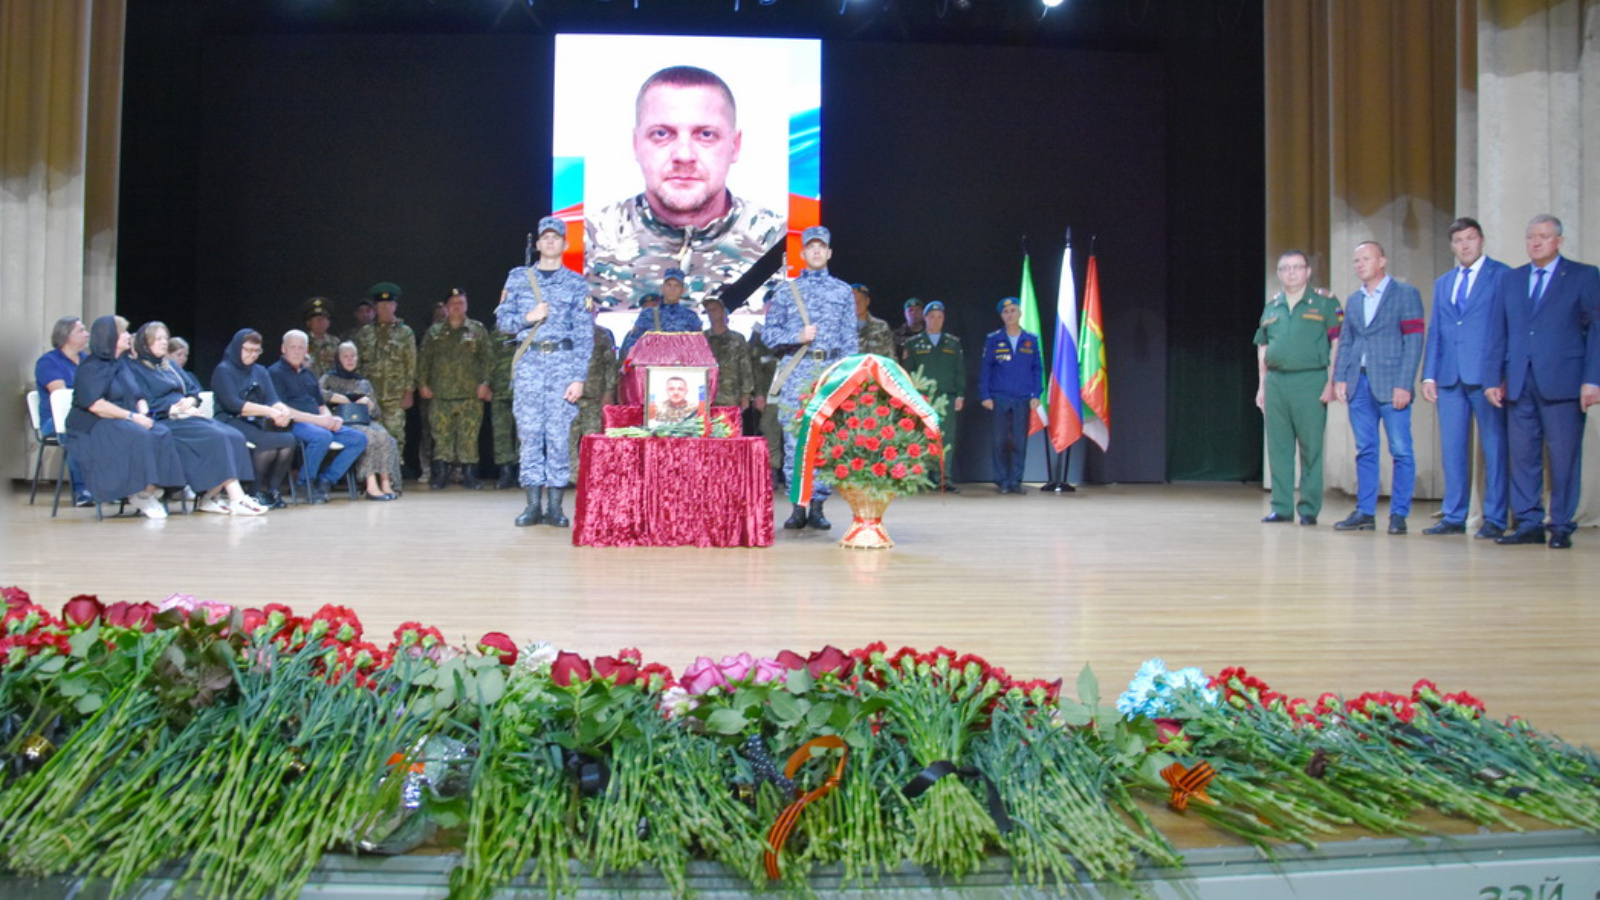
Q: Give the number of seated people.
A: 7